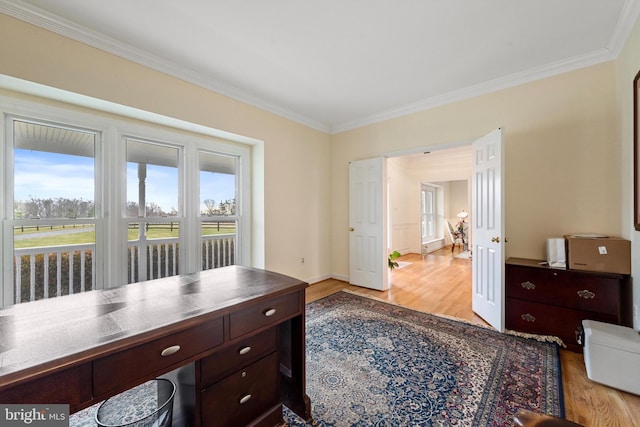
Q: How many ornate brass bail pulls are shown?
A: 3